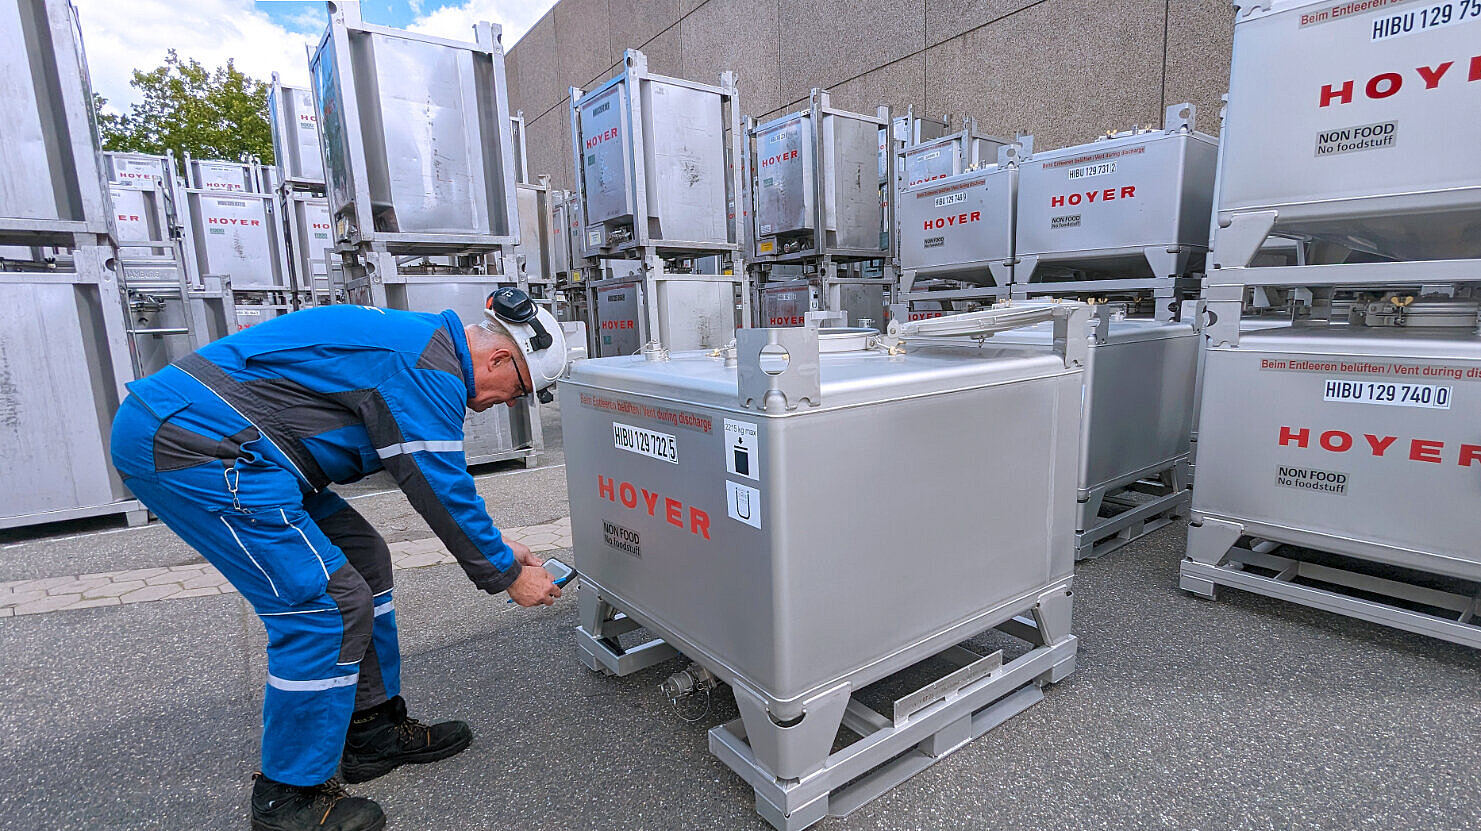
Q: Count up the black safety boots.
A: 2